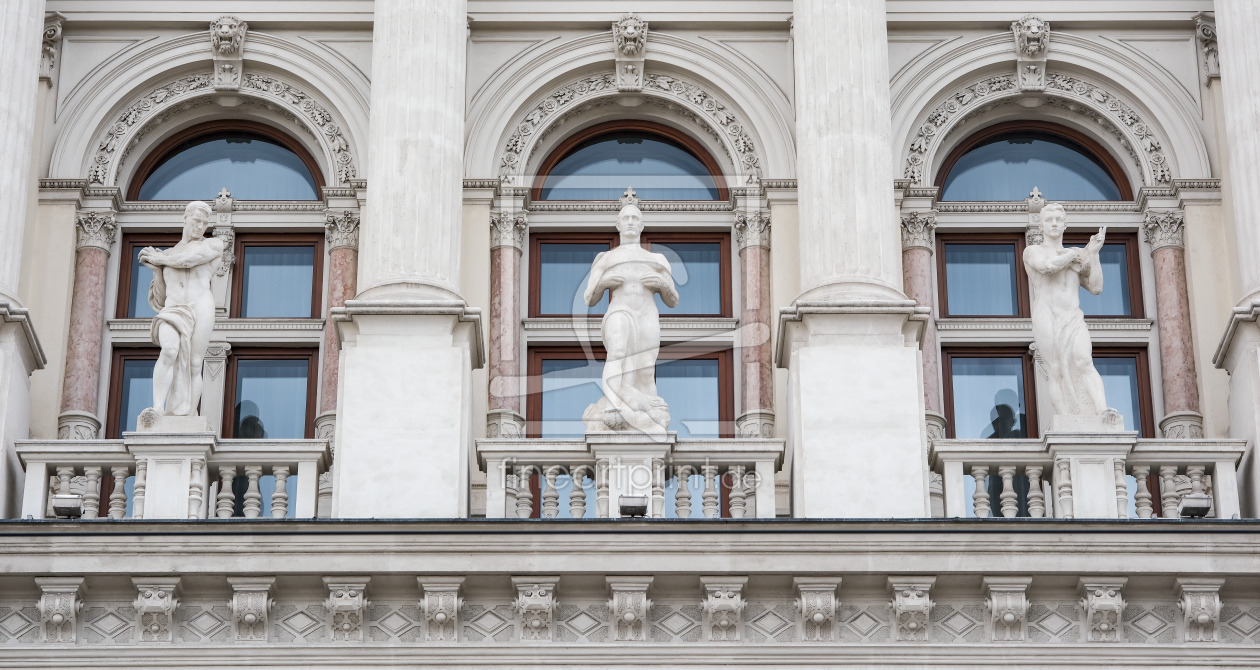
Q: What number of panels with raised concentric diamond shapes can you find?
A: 14